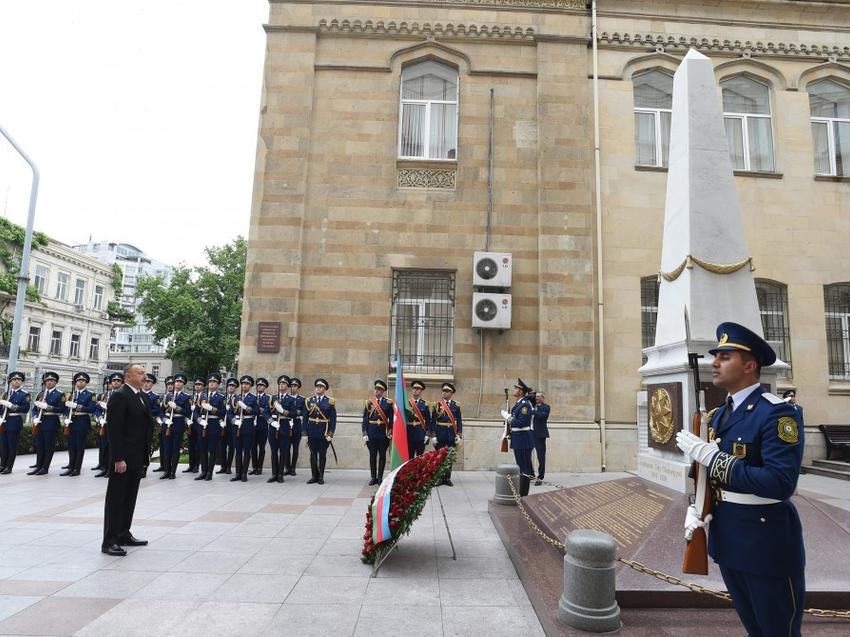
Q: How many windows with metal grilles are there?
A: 4